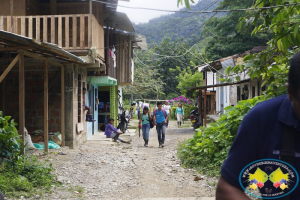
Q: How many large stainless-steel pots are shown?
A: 0